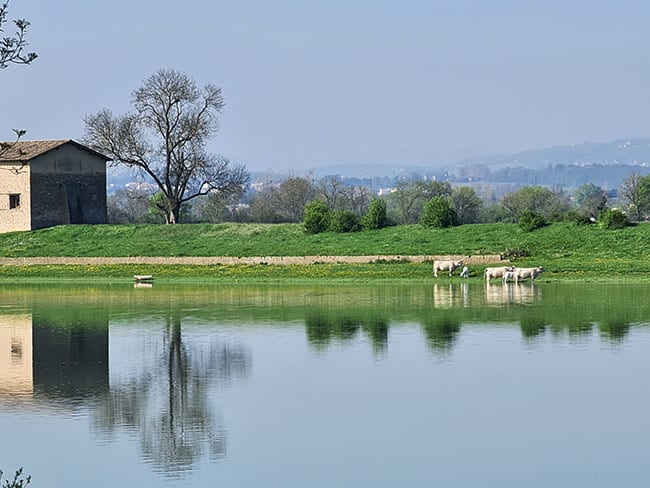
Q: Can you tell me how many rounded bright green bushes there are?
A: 6